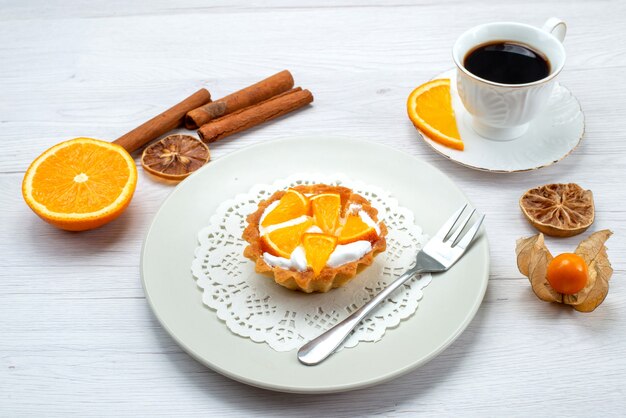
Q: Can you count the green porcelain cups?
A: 0